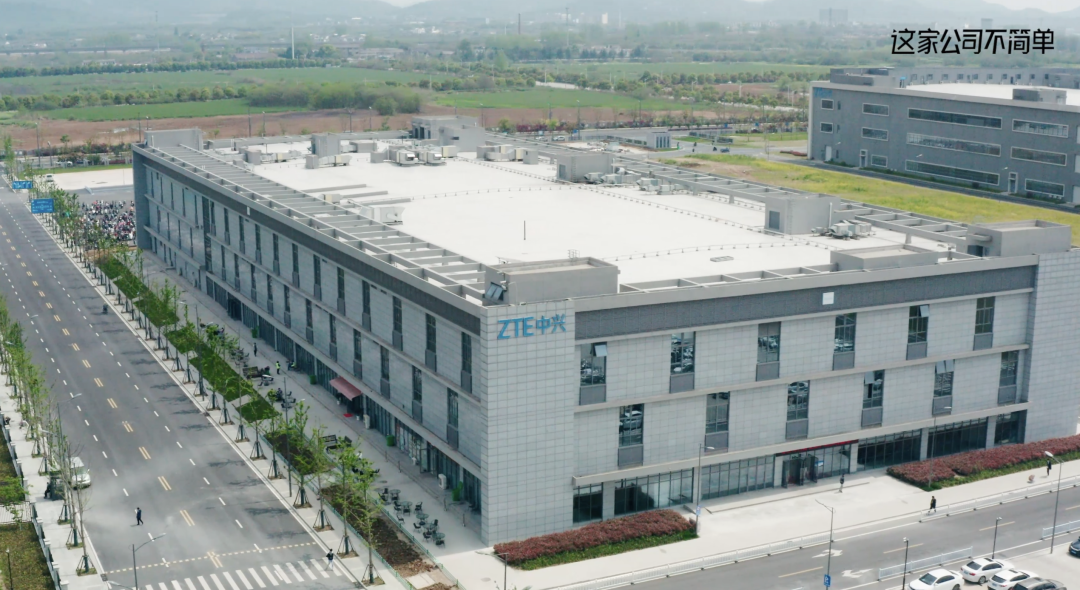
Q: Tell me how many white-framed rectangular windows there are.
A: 11